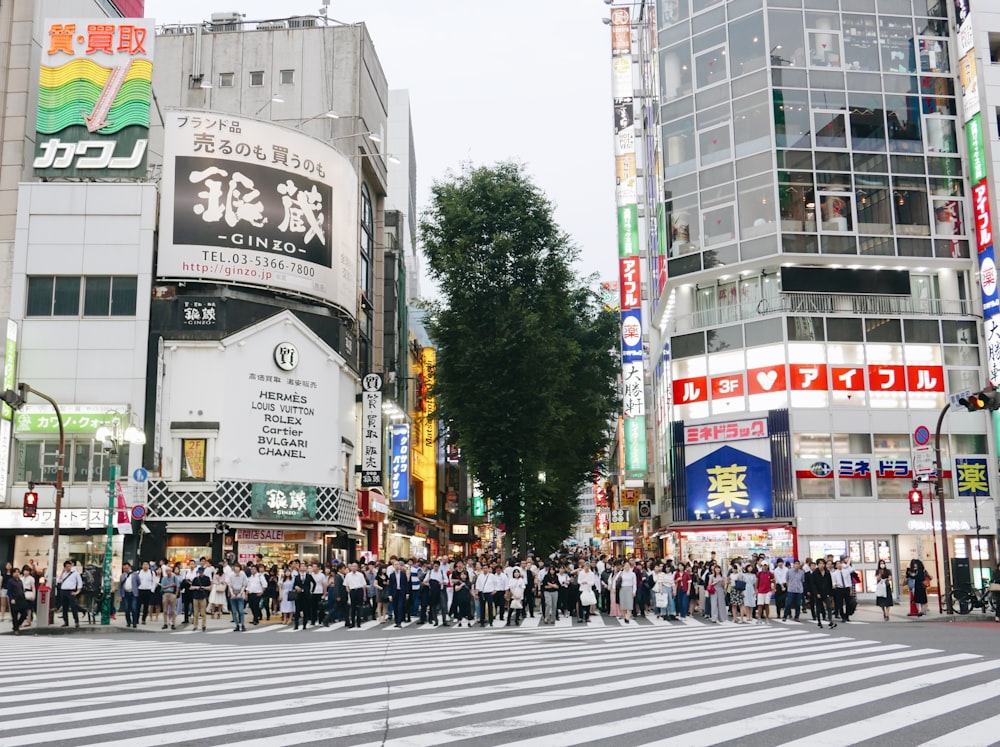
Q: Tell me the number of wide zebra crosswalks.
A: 1